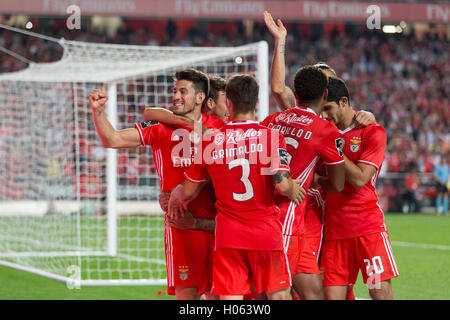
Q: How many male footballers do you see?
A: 6